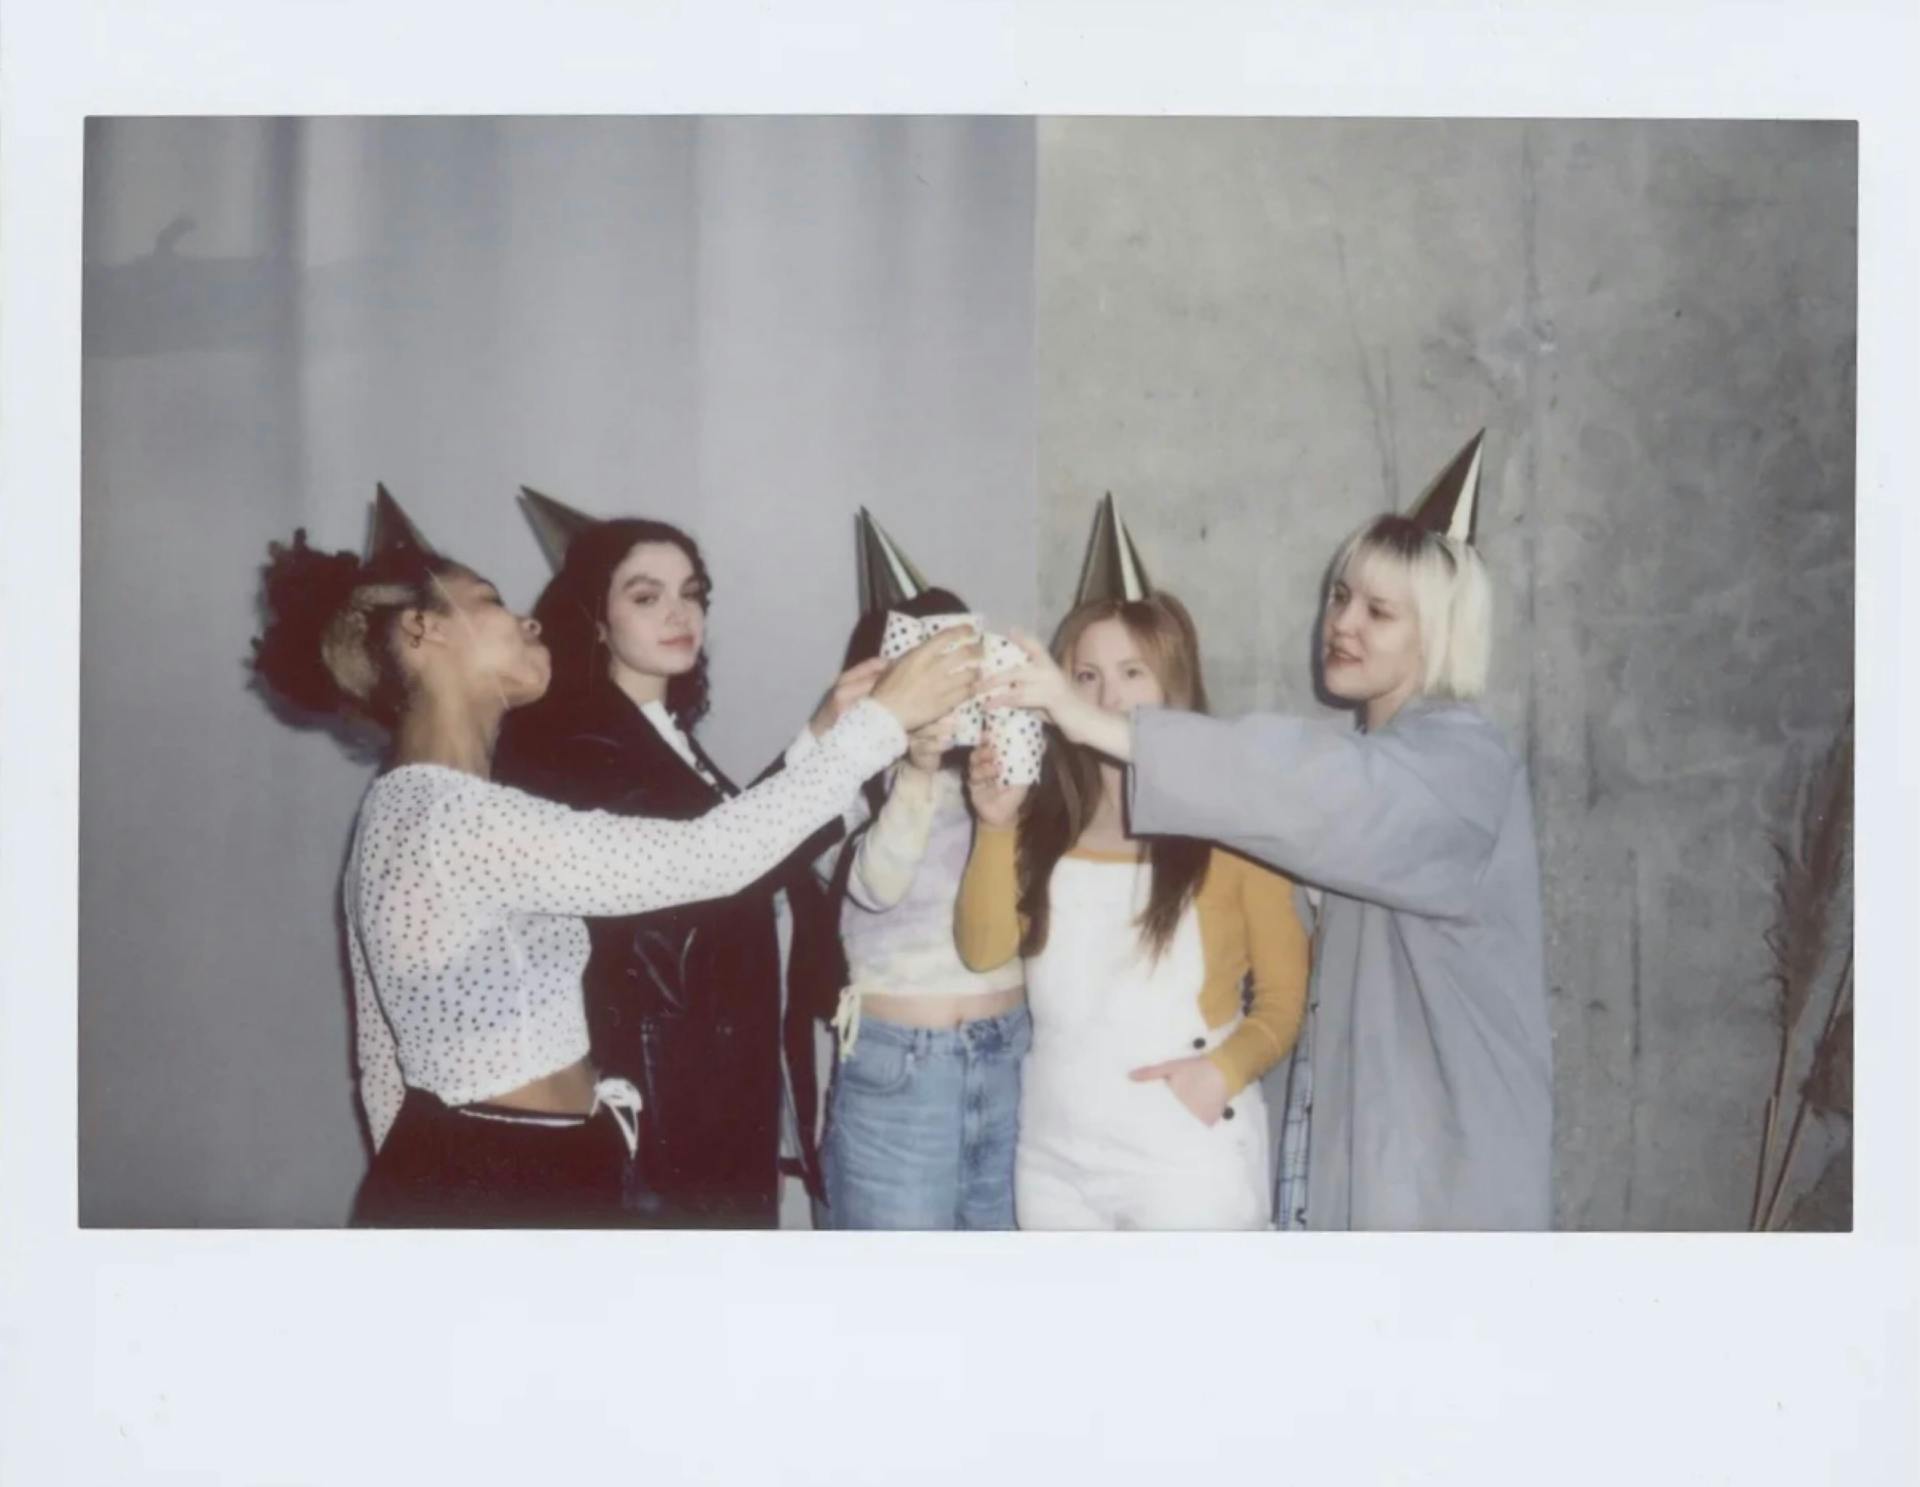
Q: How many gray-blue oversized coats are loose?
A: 1